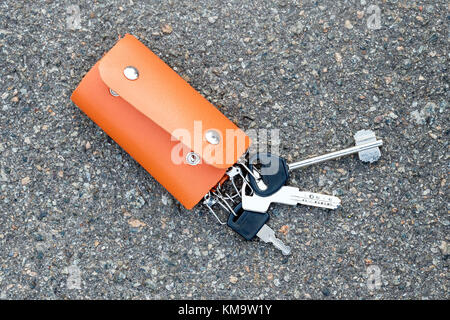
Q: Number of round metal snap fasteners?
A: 4